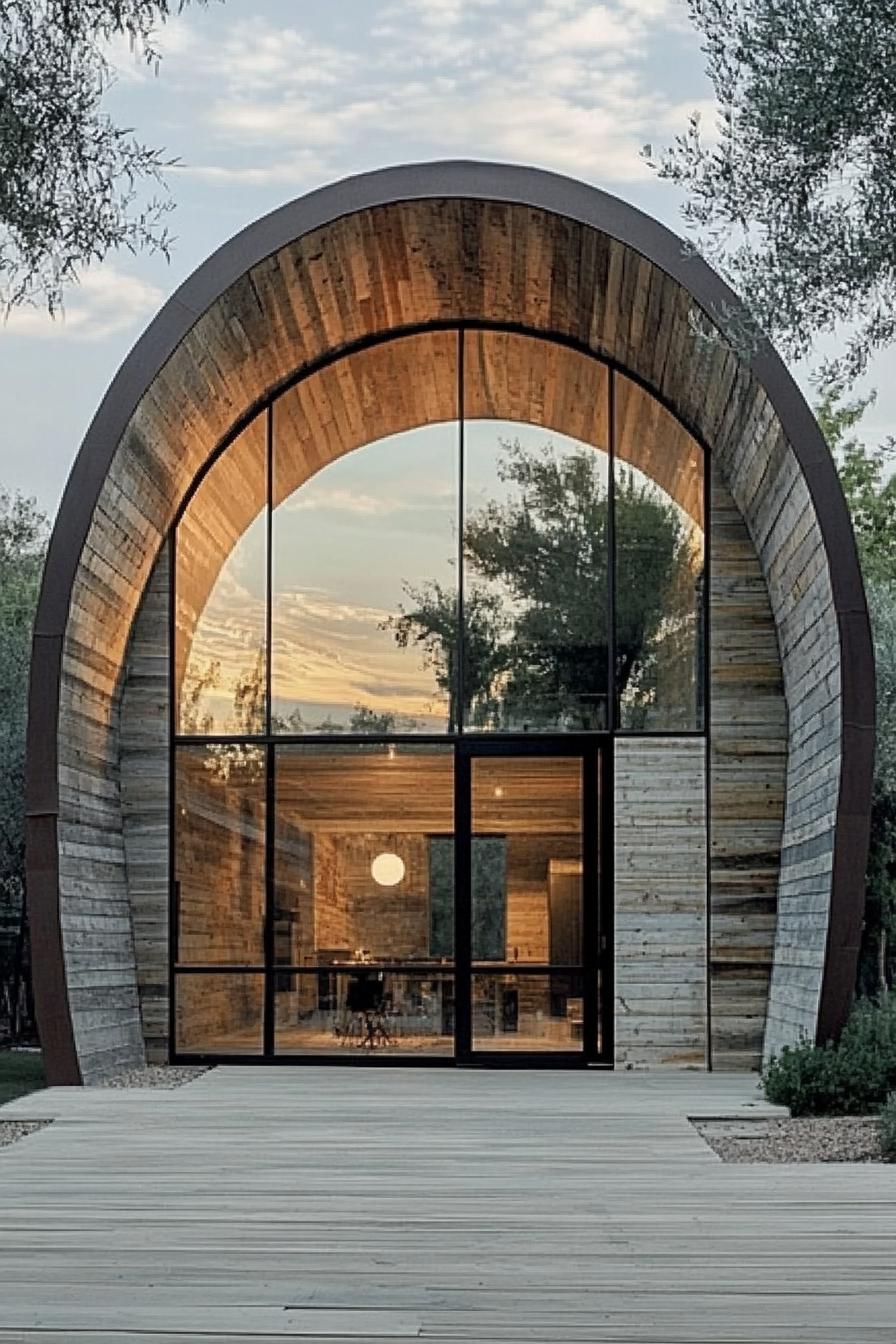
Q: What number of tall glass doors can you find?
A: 1